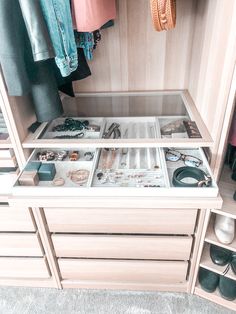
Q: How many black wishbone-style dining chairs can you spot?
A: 0